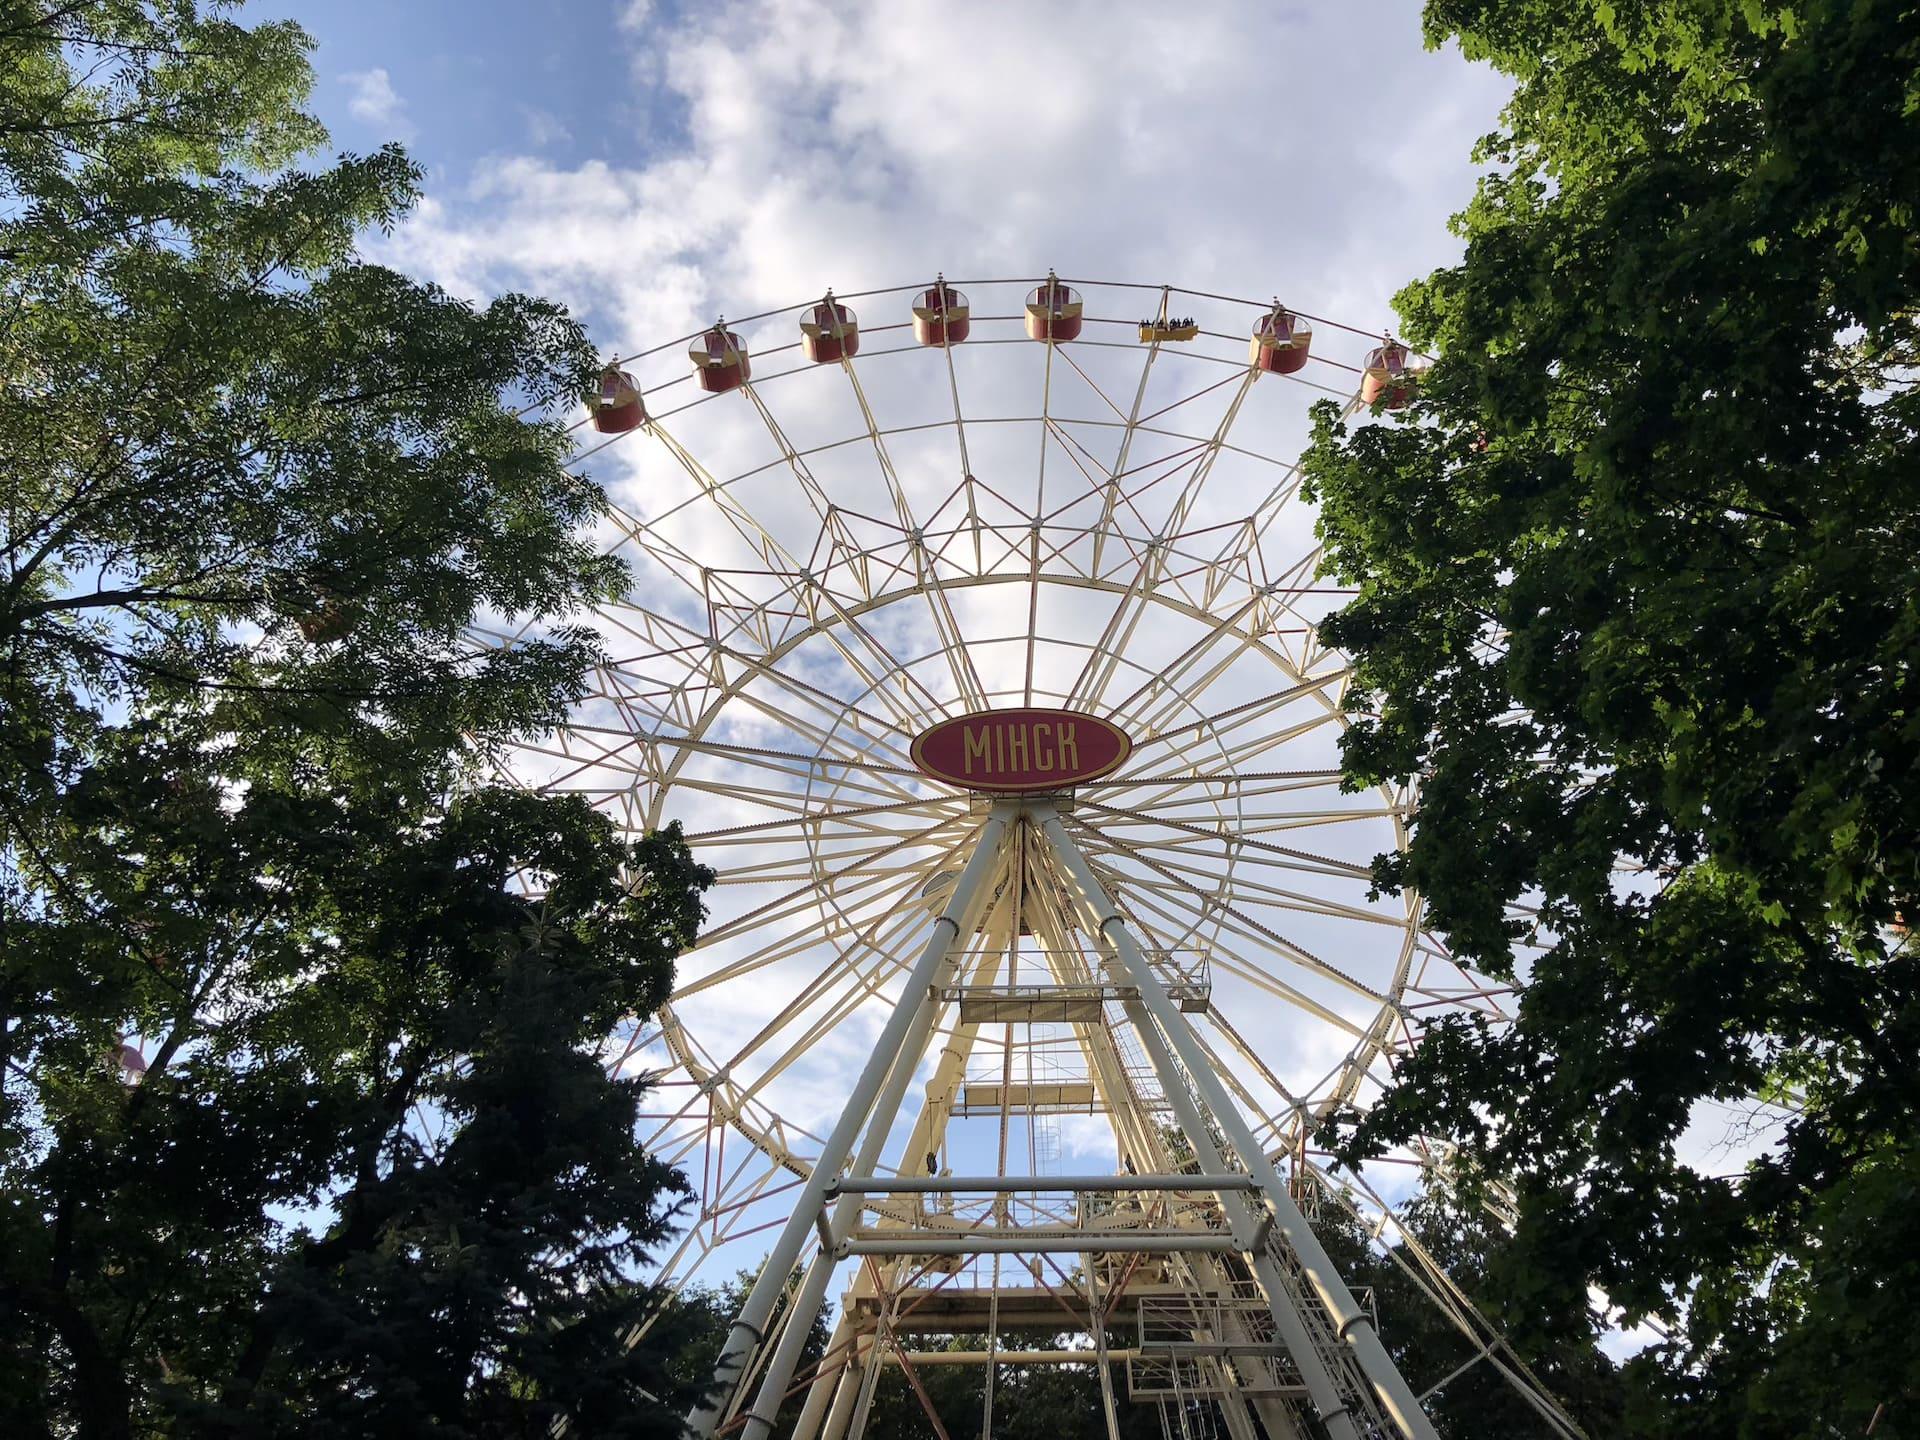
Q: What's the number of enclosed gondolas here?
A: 7